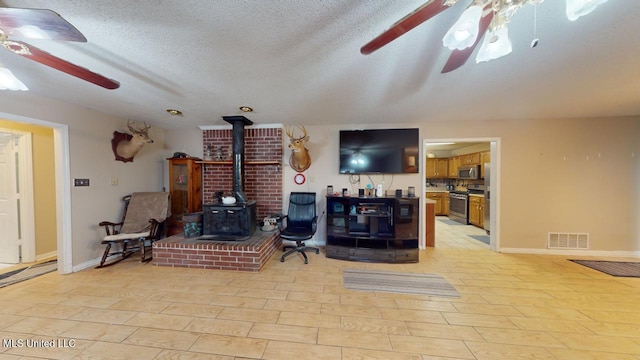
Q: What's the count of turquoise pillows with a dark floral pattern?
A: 0